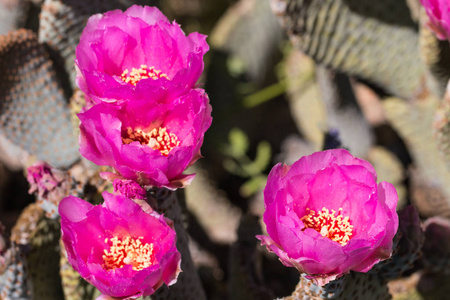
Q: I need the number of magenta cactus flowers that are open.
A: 4